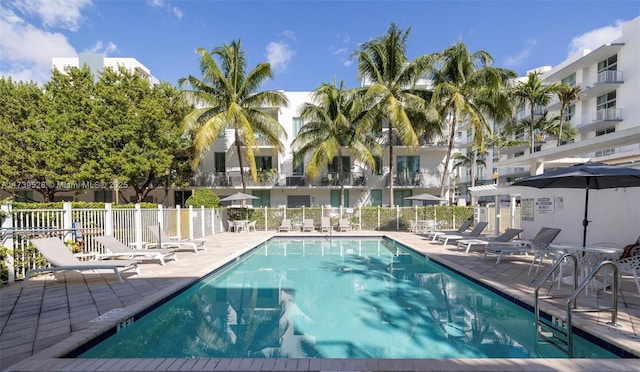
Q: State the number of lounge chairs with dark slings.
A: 4